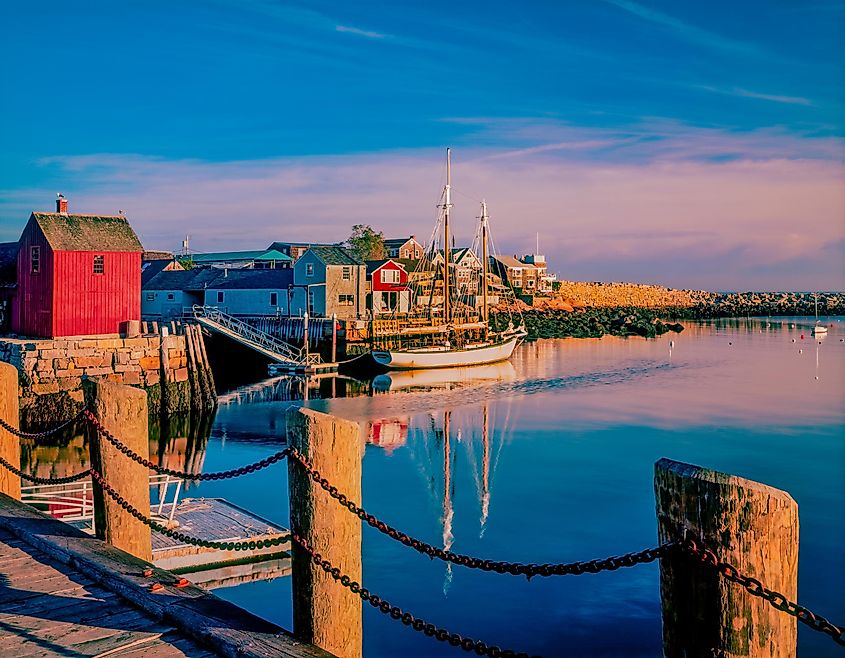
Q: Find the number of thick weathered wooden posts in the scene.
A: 4